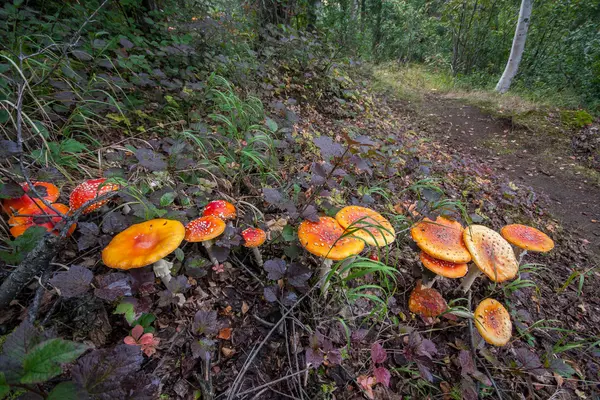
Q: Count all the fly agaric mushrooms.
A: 15